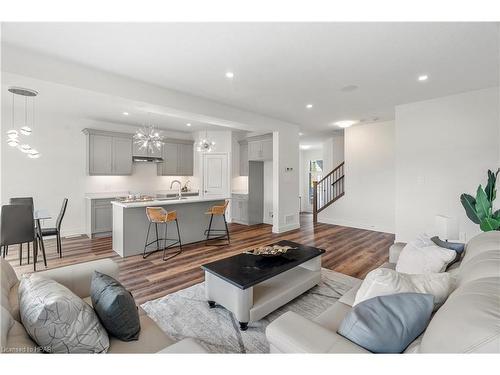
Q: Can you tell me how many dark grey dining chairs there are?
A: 3